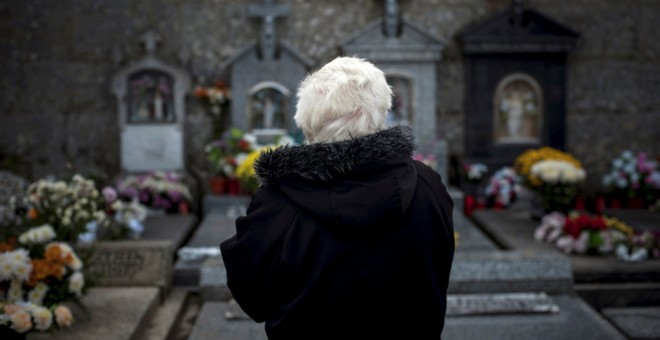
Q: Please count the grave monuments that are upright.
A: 4